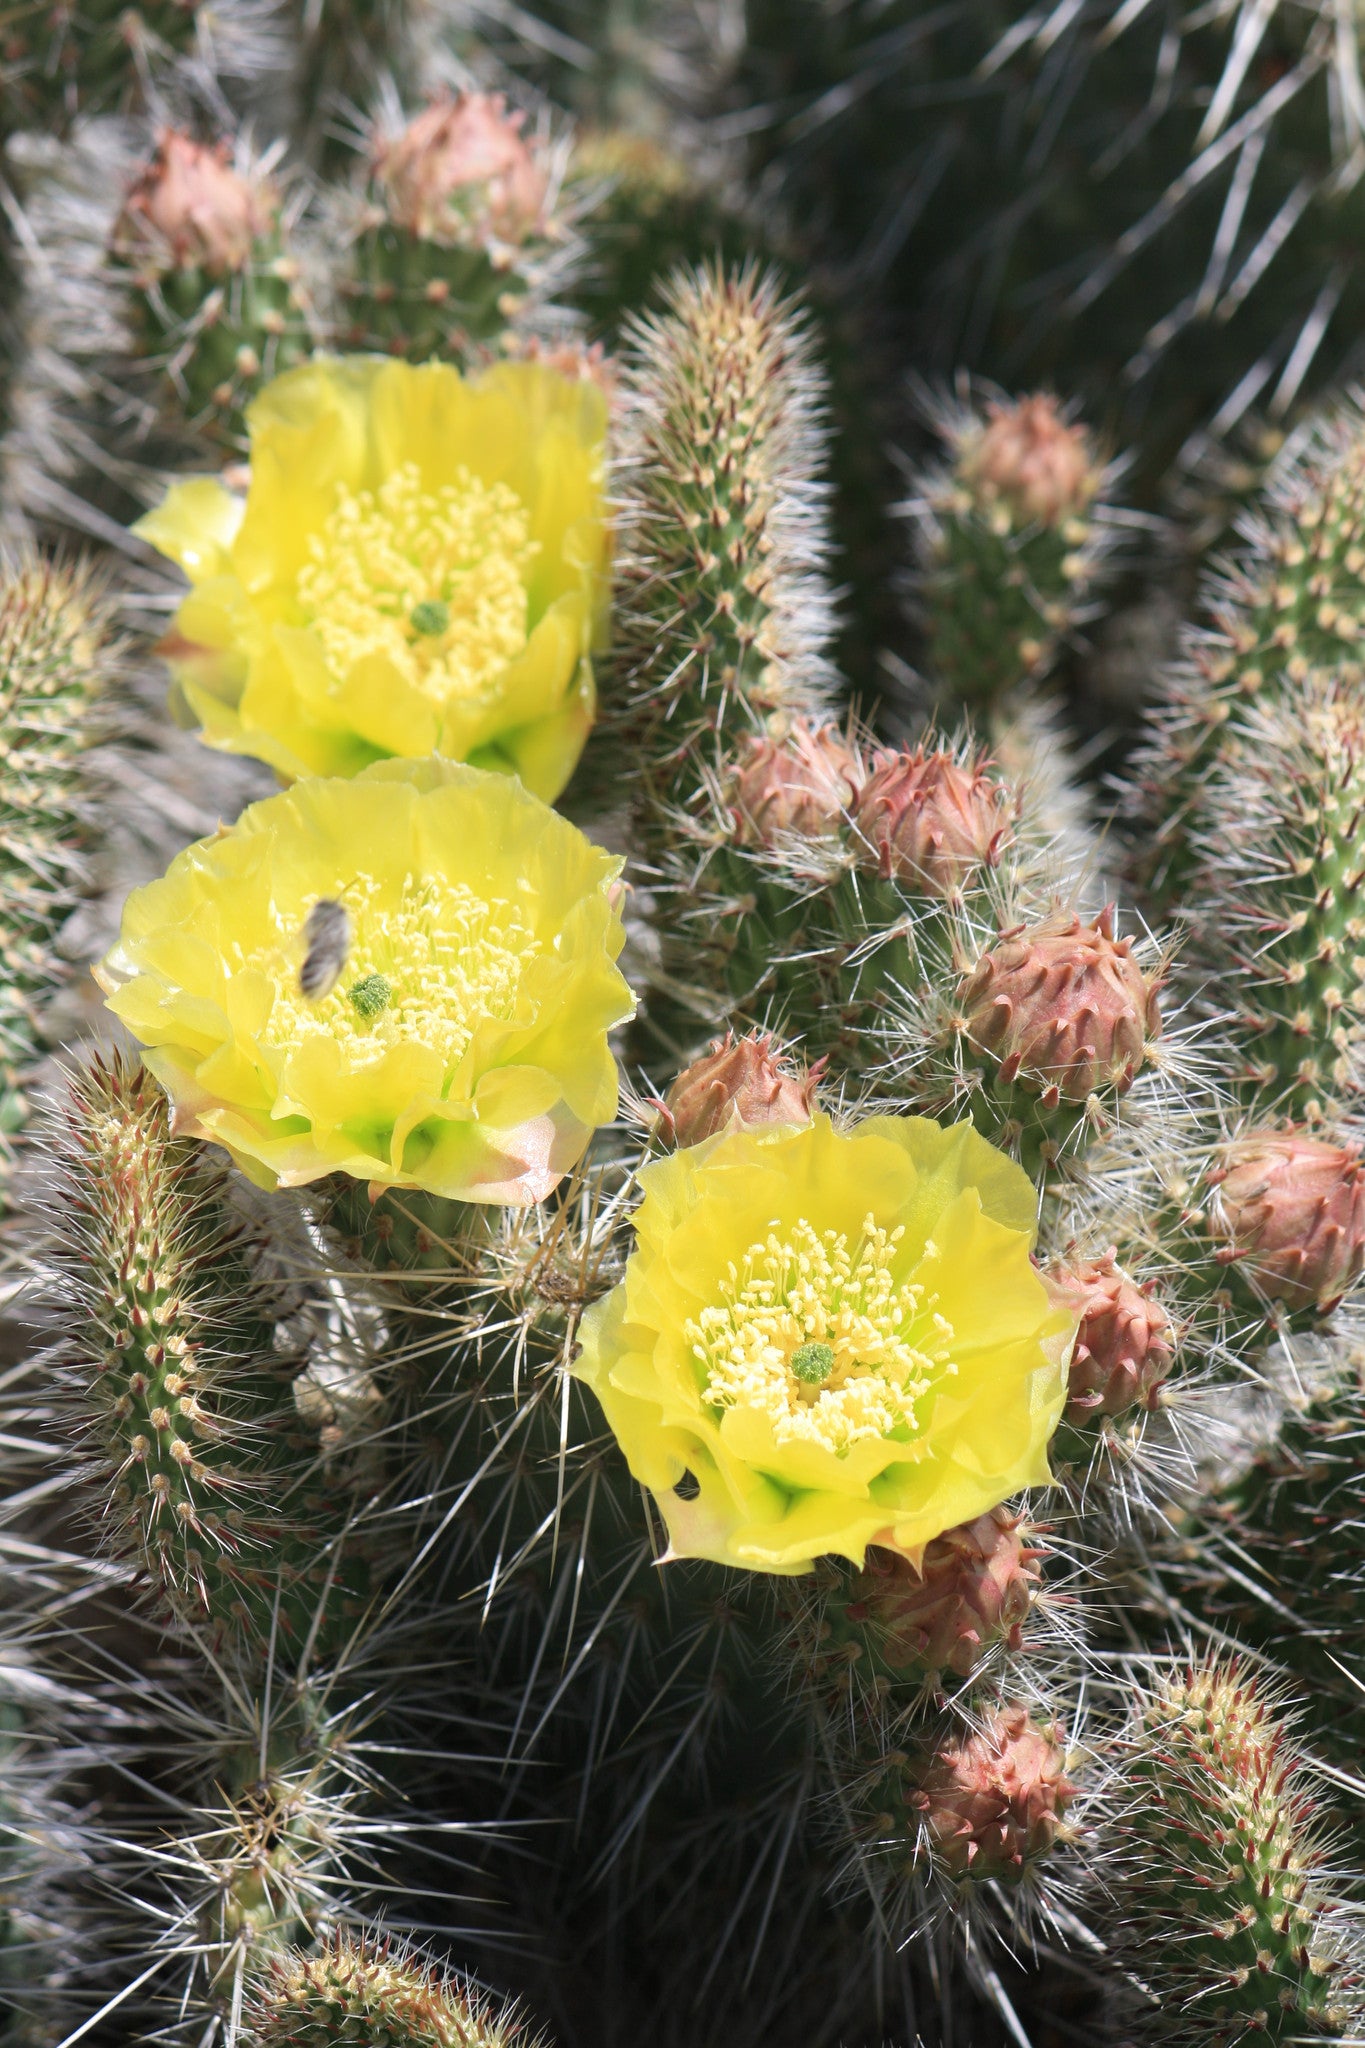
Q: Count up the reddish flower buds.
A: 12